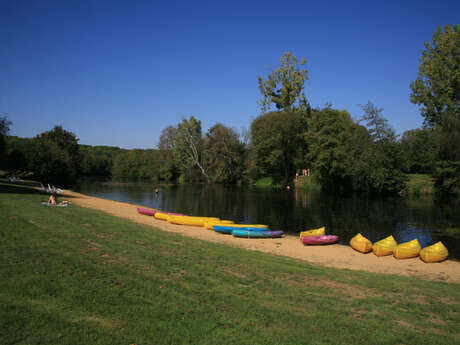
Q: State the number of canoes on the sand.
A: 12